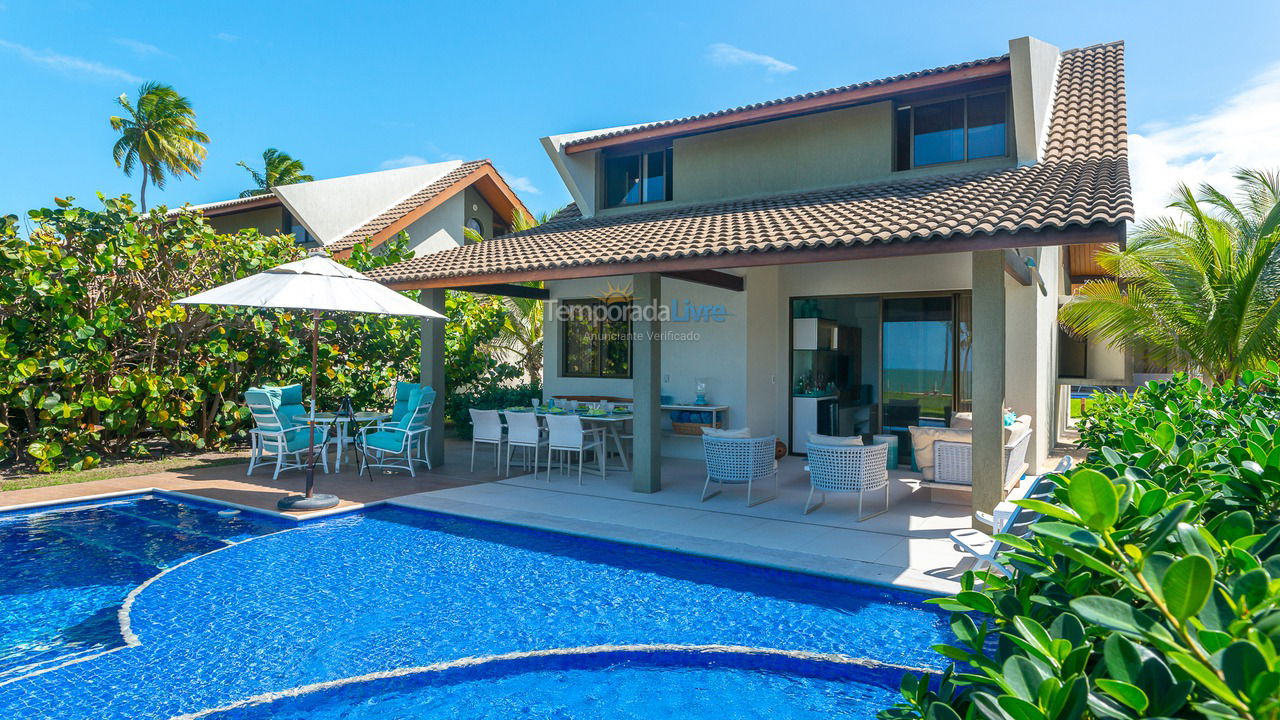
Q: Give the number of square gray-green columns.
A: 3